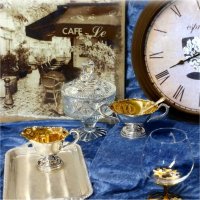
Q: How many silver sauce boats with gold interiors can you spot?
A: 2